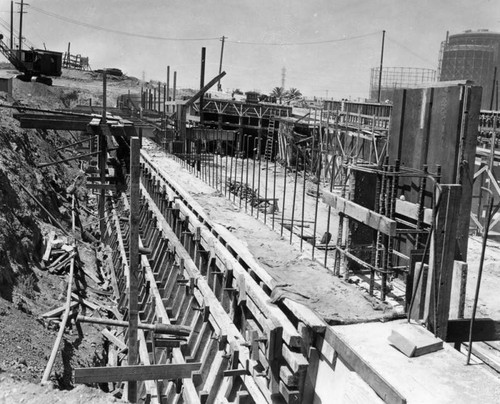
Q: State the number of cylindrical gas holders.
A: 2